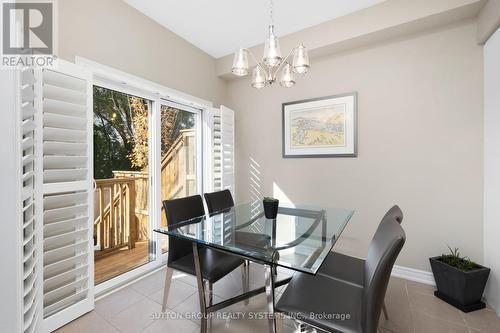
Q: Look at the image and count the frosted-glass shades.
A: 5